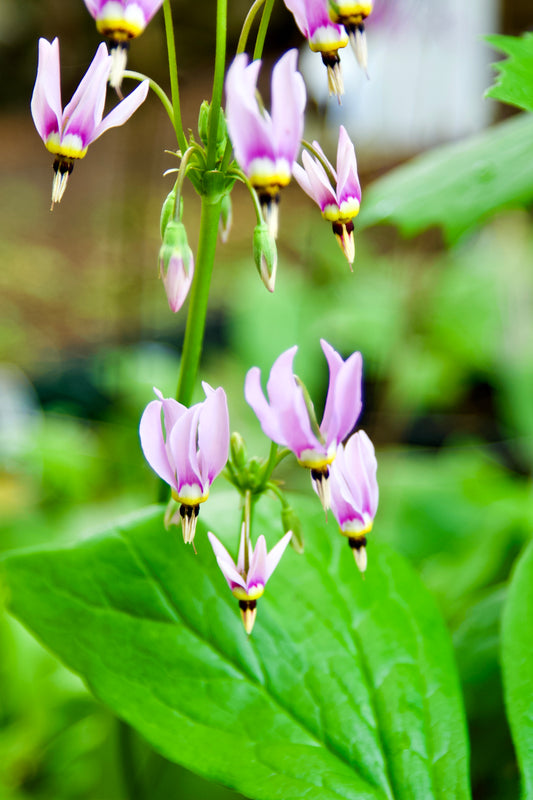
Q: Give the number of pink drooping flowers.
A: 10